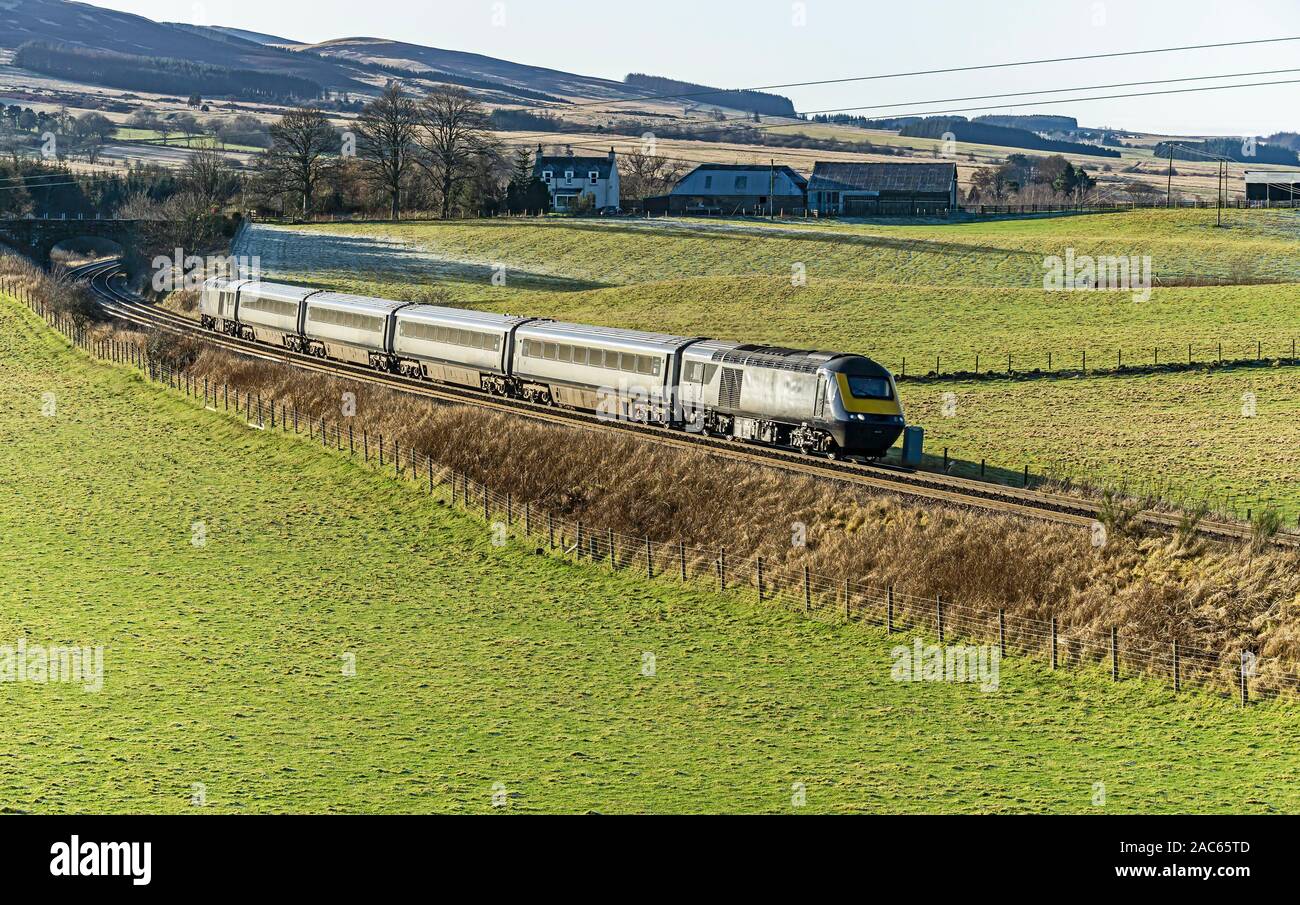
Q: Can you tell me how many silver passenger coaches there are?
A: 4